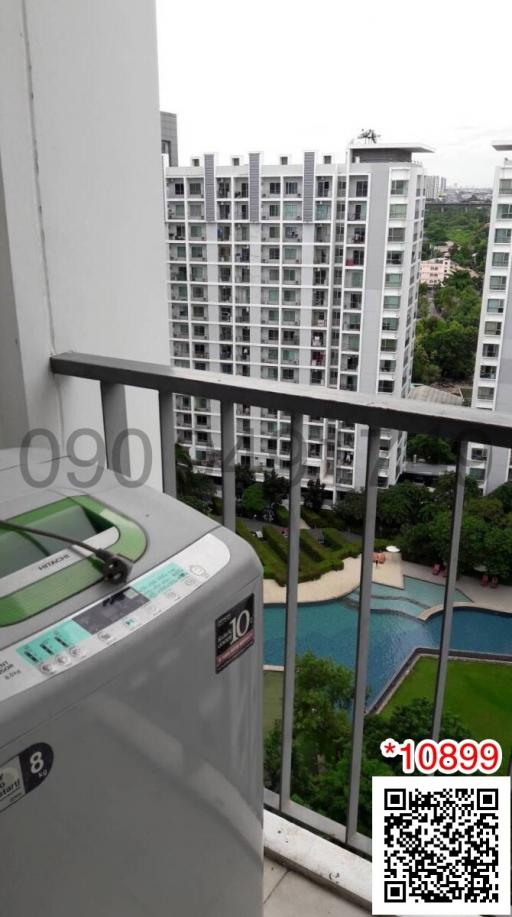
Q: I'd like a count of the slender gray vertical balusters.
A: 6